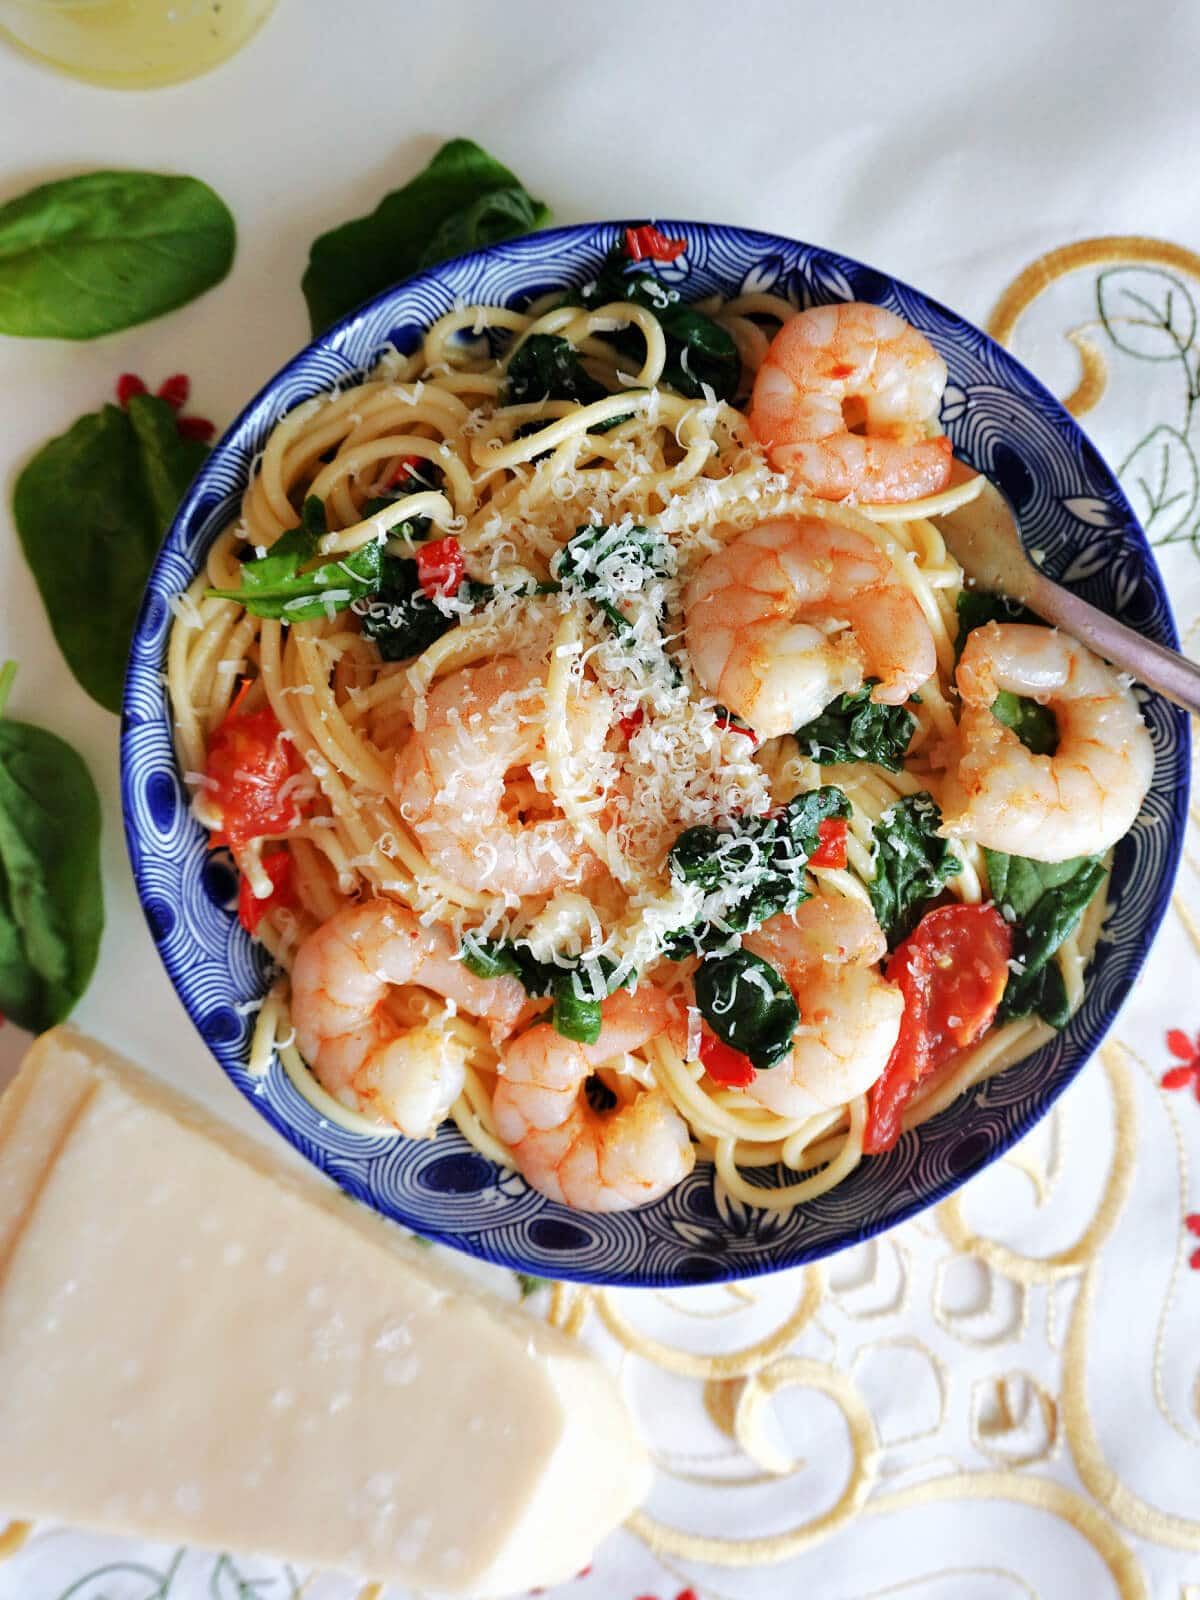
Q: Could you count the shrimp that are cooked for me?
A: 7